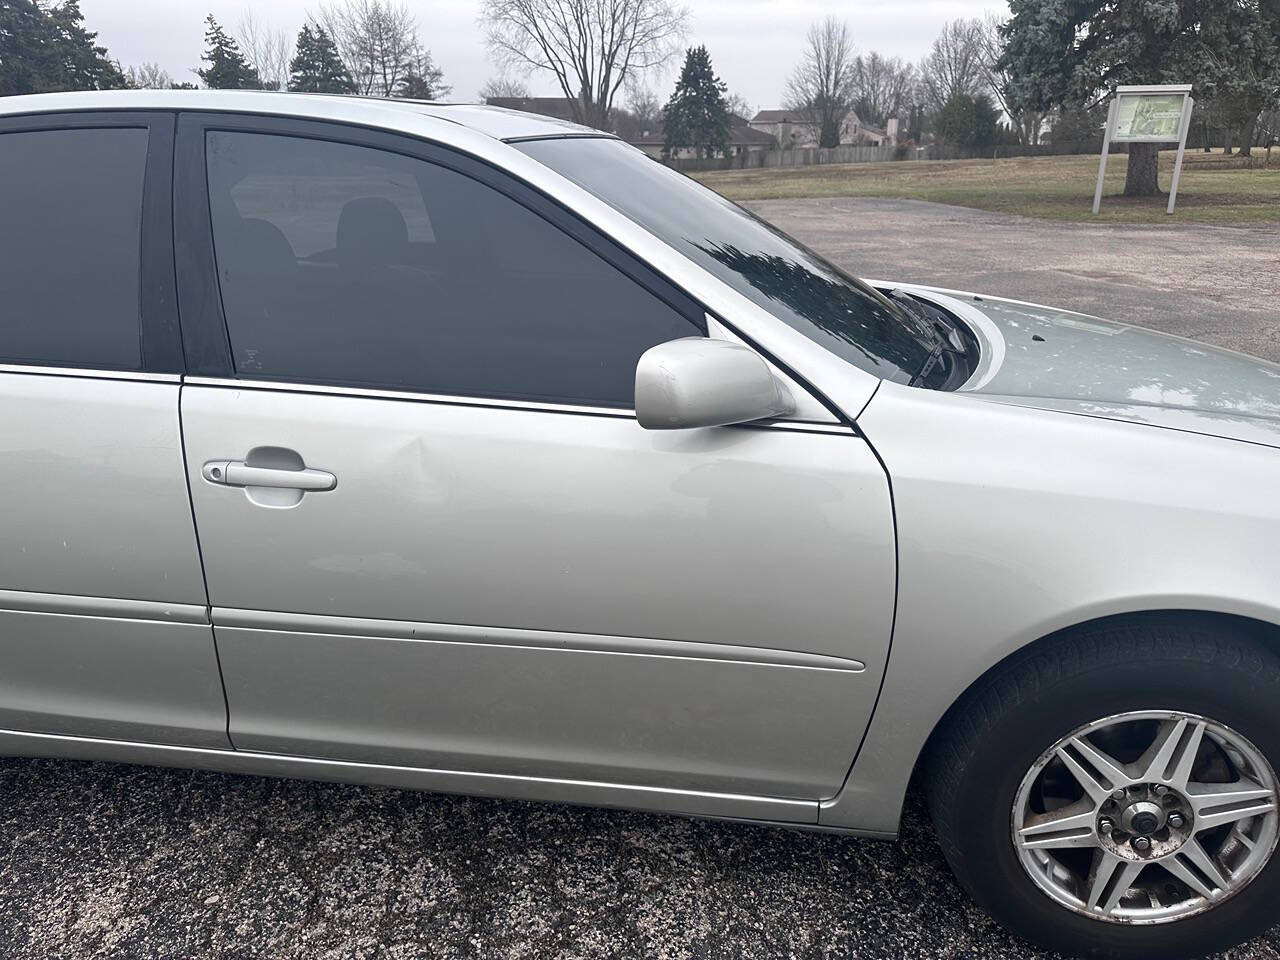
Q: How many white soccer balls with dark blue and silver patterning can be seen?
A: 0